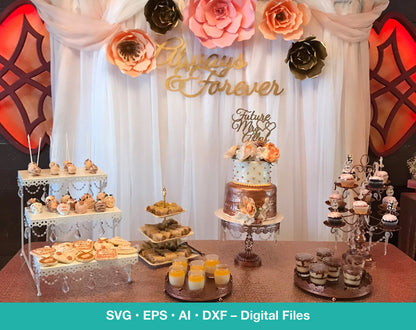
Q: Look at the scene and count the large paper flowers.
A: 5